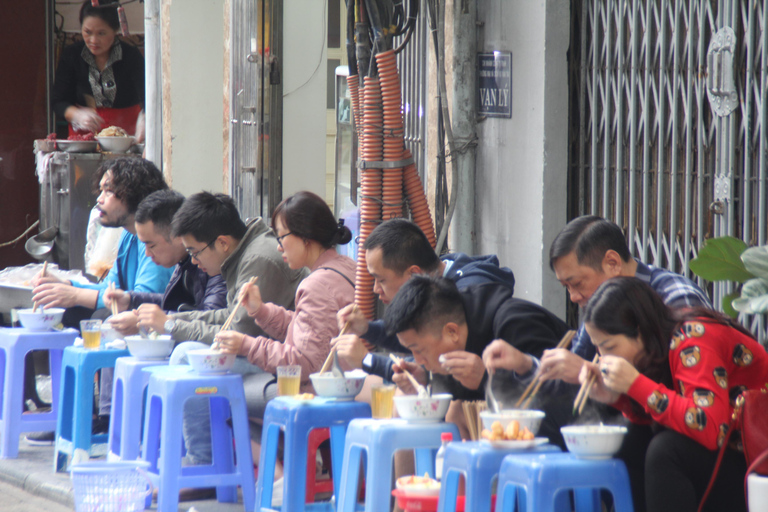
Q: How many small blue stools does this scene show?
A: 8